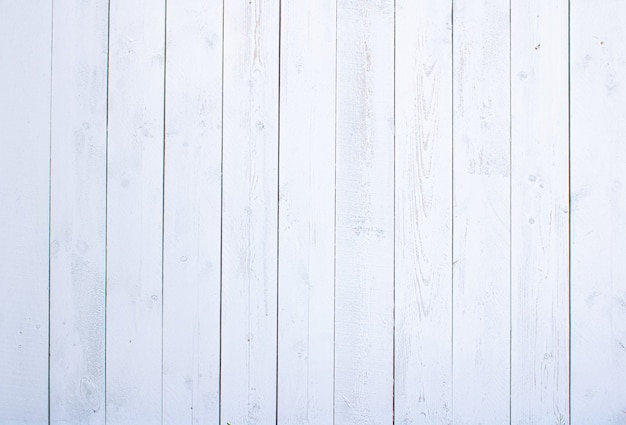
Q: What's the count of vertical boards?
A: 11